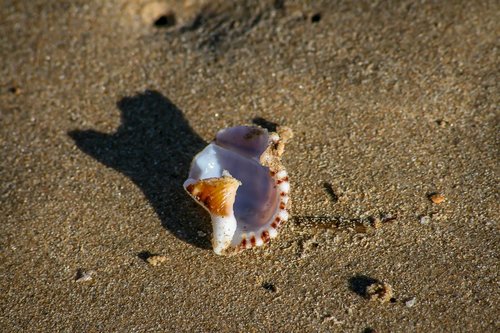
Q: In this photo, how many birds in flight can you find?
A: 0